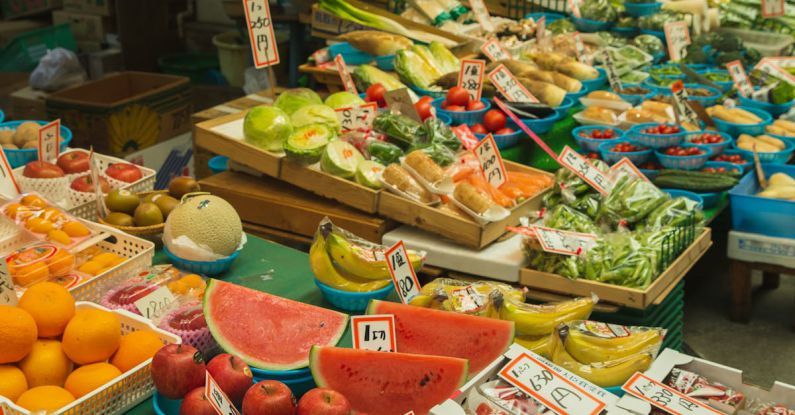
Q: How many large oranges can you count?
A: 8